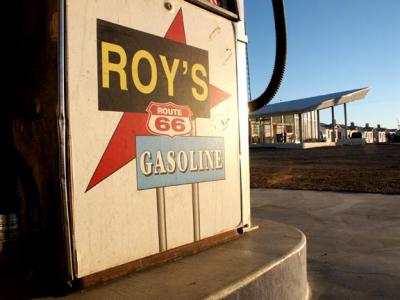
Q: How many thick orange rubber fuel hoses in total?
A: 0